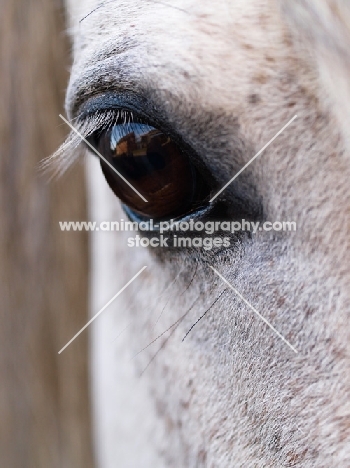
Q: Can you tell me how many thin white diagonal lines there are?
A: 4